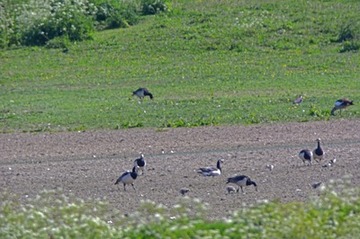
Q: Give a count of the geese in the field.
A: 8